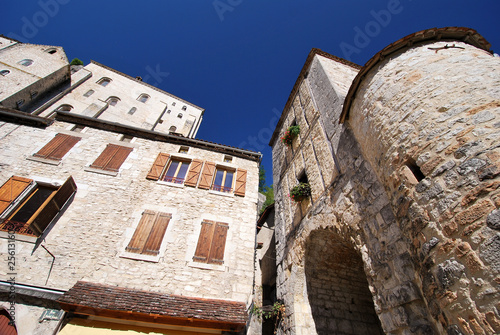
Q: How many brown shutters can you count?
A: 14